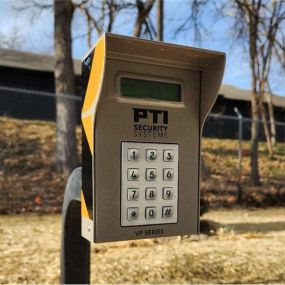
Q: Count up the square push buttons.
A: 12